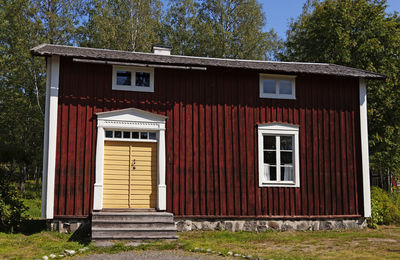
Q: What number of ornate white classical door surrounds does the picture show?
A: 1